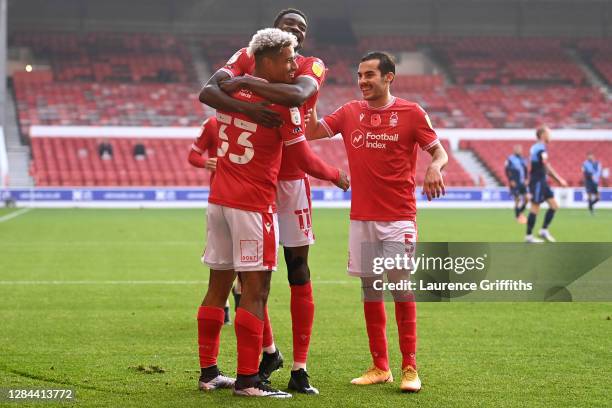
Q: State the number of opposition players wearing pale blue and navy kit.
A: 3